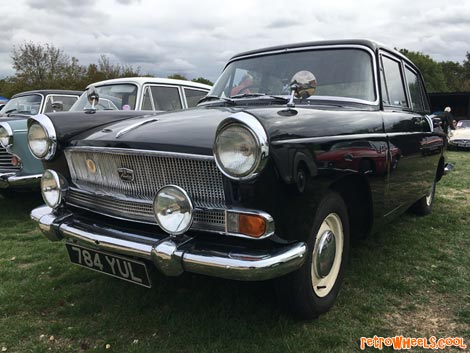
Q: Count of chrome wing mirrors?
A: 2